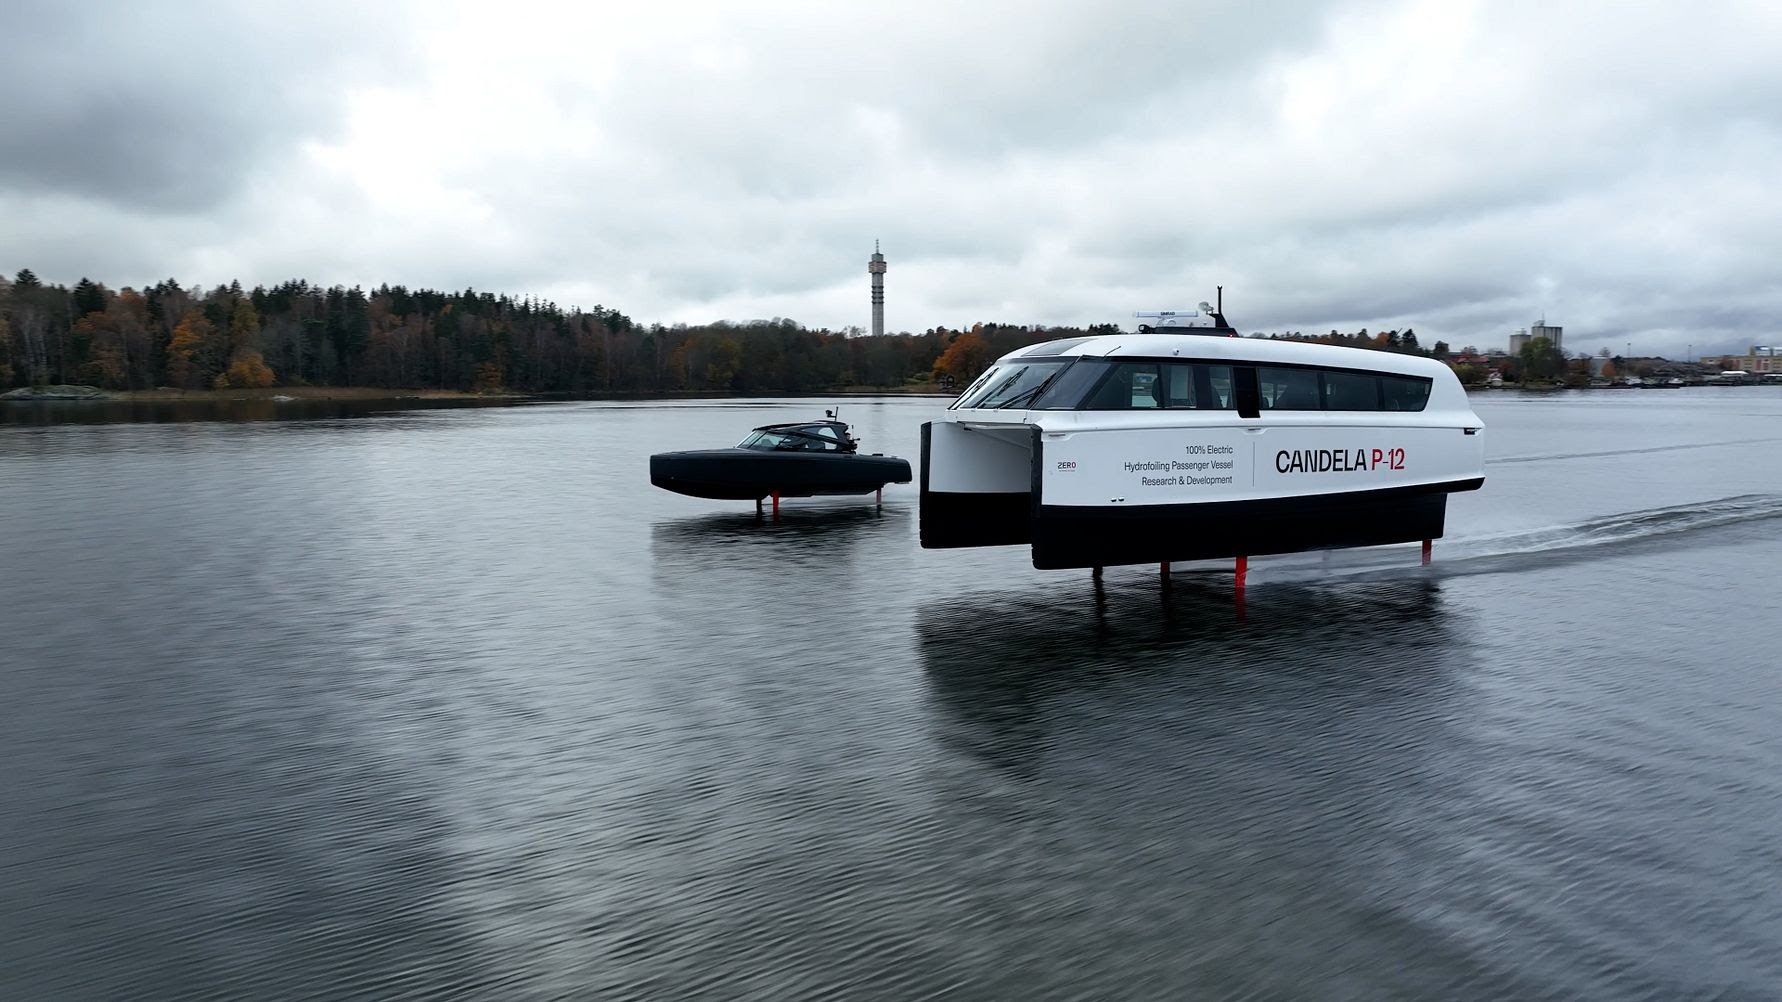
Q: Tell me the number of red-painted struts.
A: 5